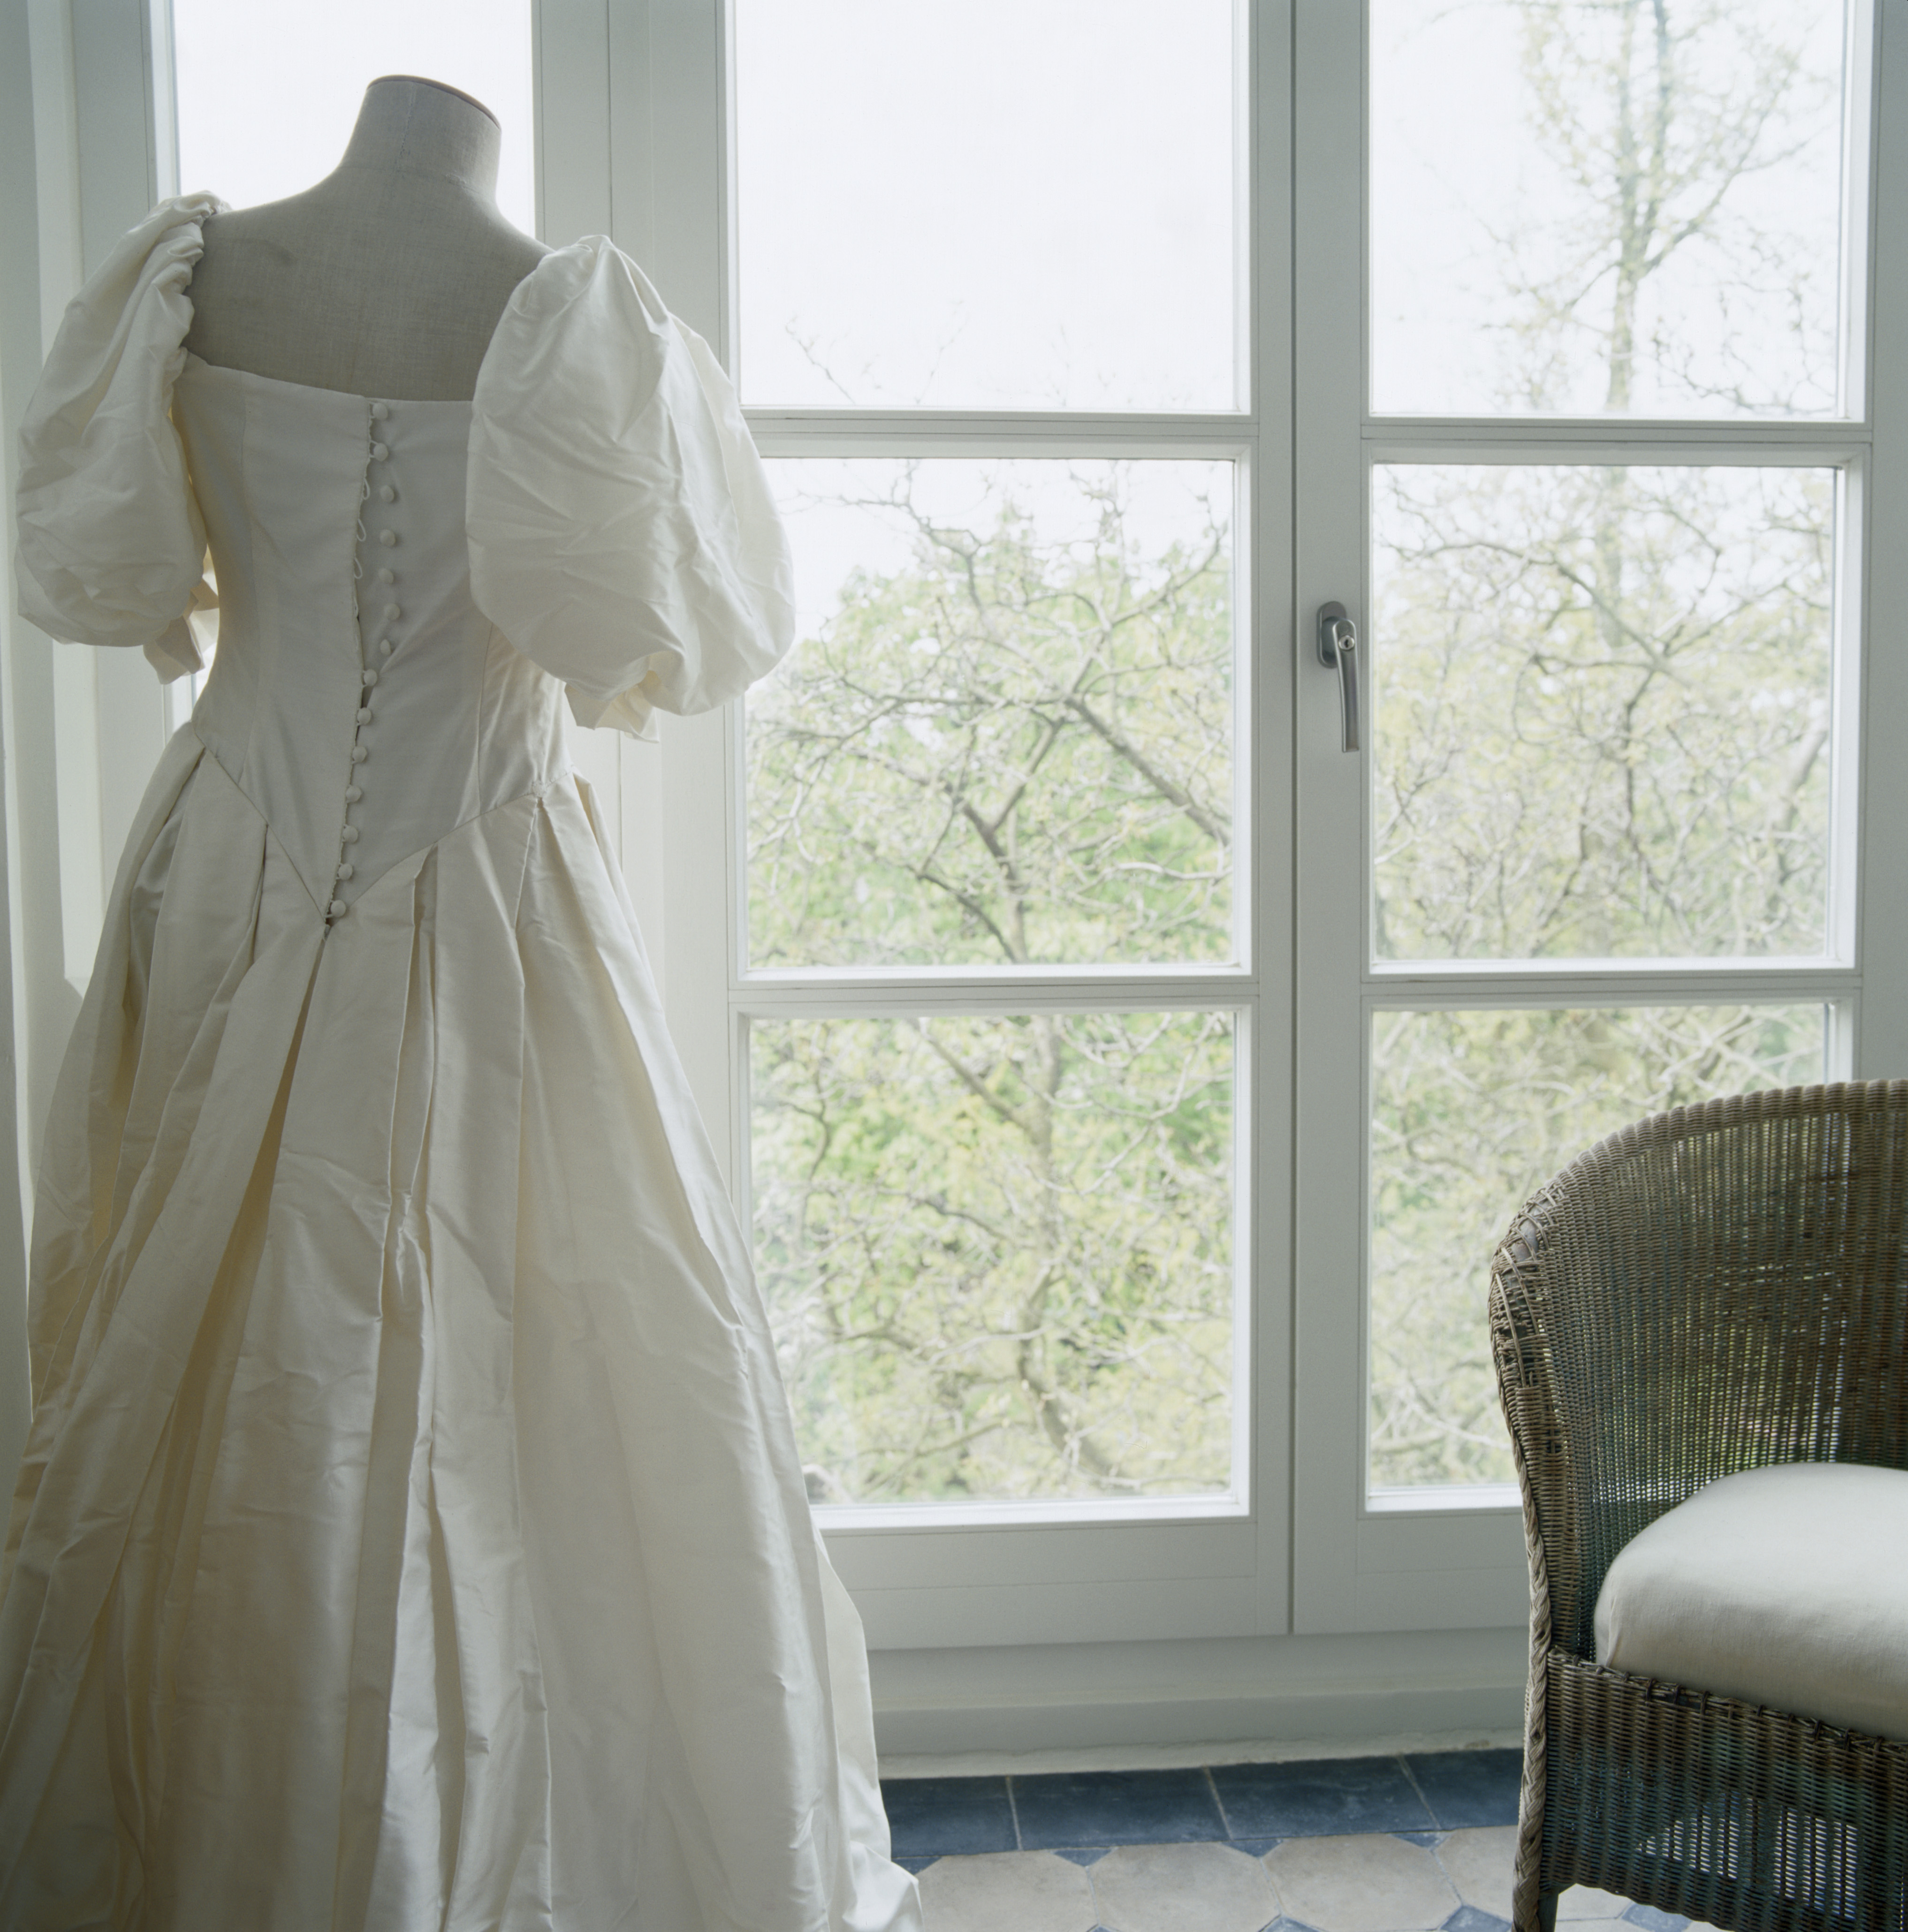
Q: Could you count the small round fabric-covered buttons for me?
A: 14